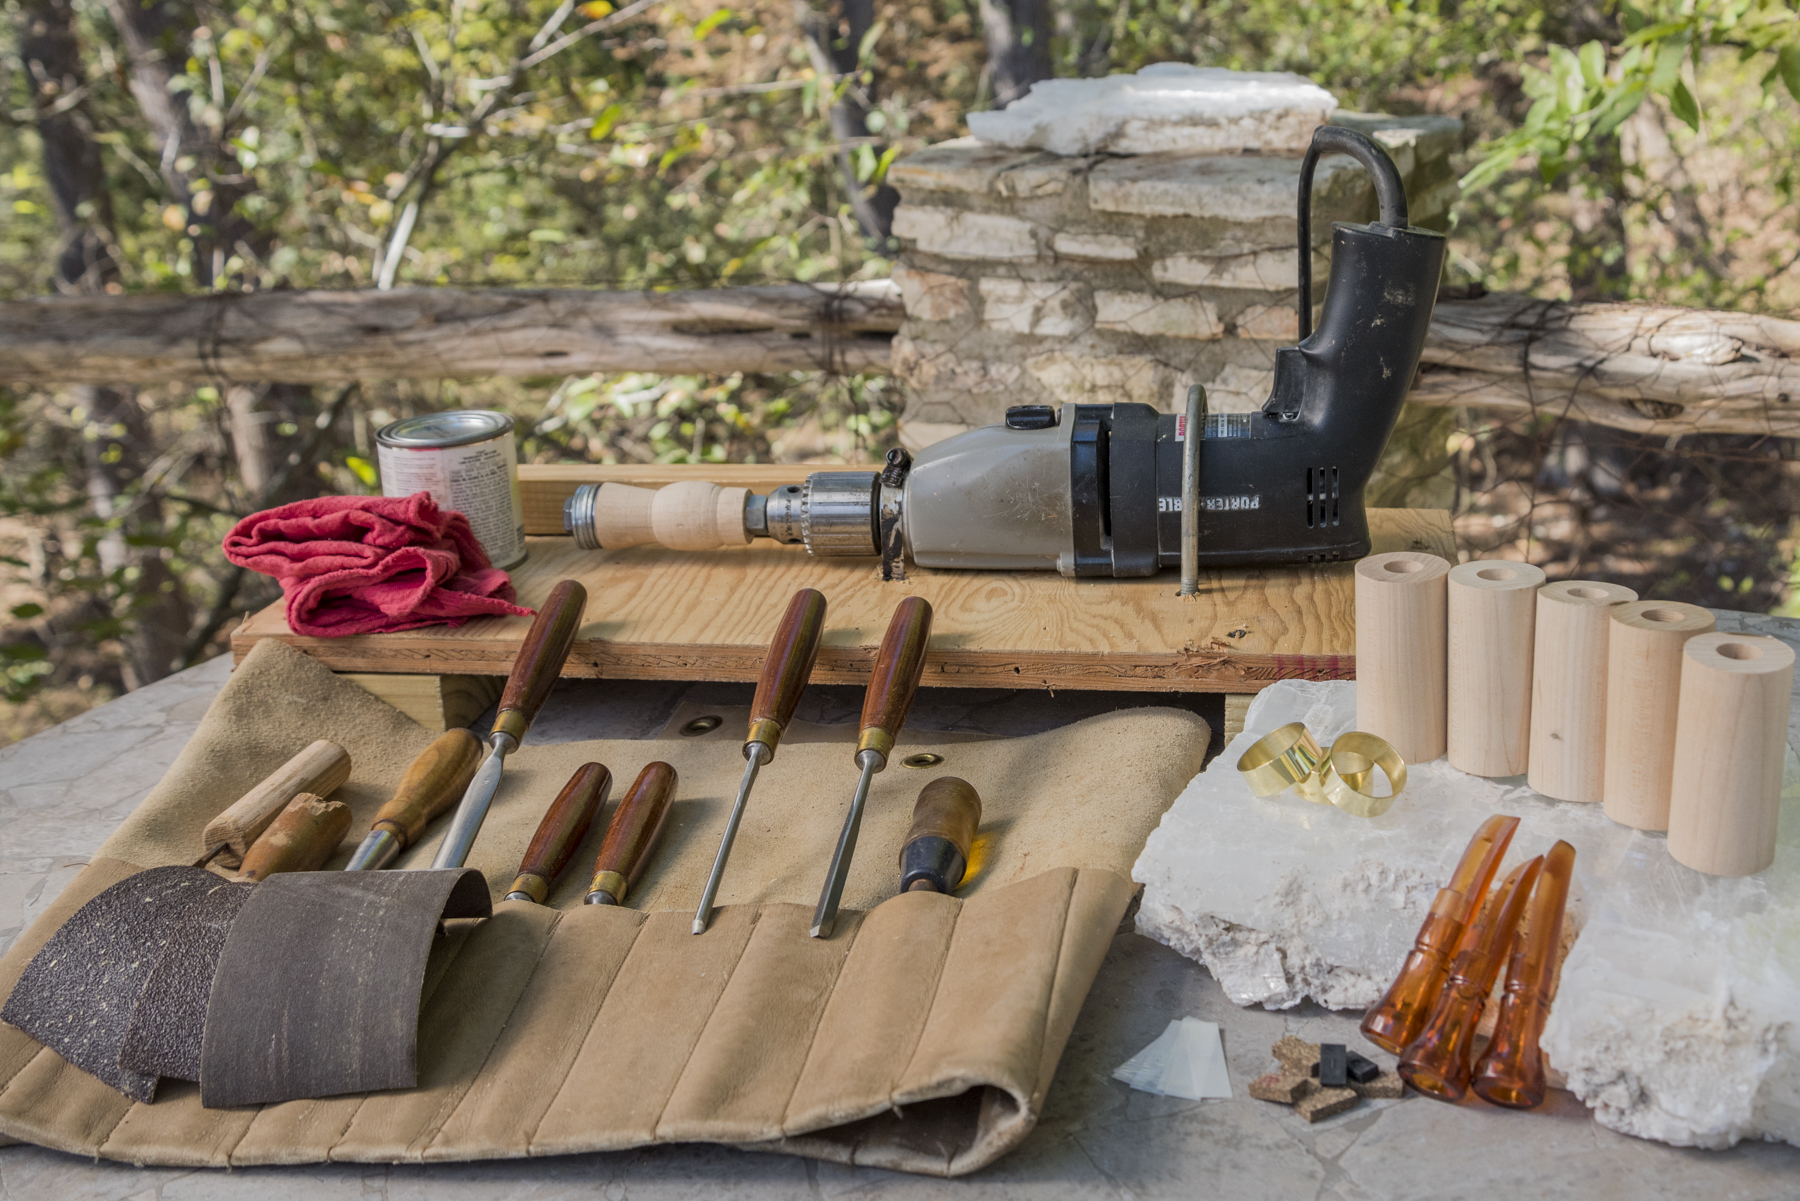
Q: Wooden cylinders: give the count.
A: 5